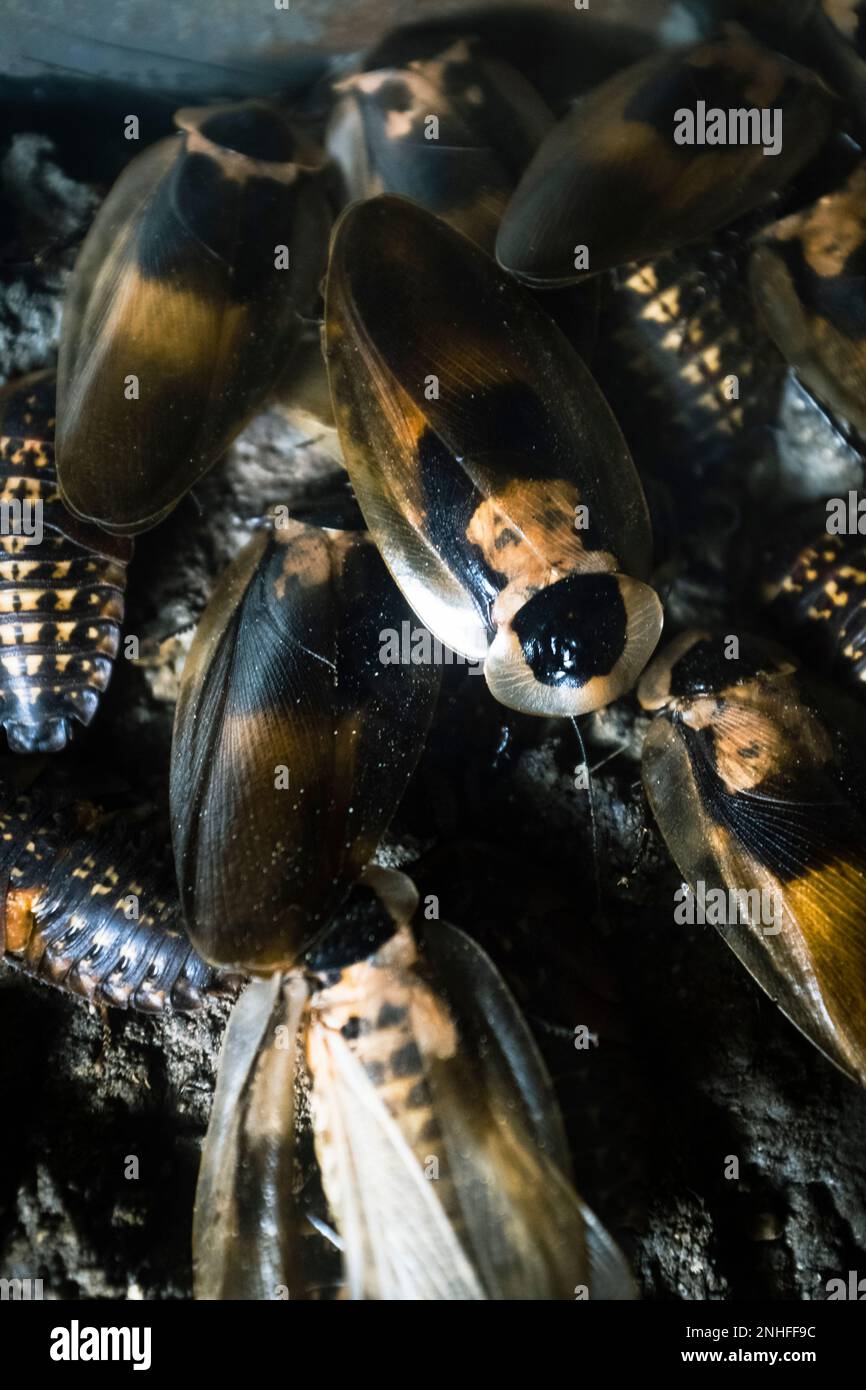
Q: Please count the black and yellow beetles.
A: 12